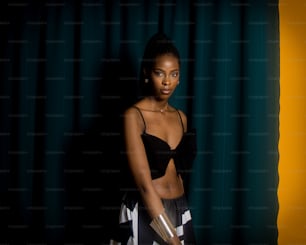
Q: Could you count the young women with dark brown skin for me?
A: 1